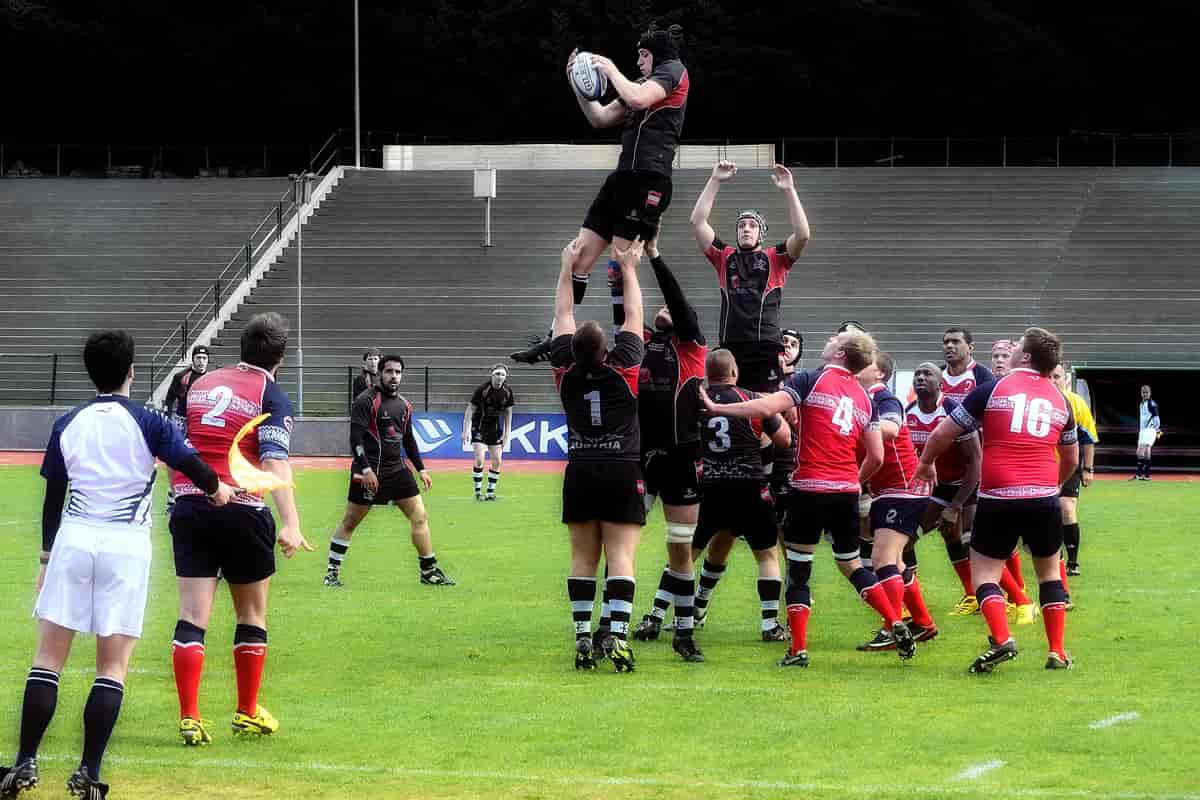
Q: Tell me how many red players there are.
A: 7